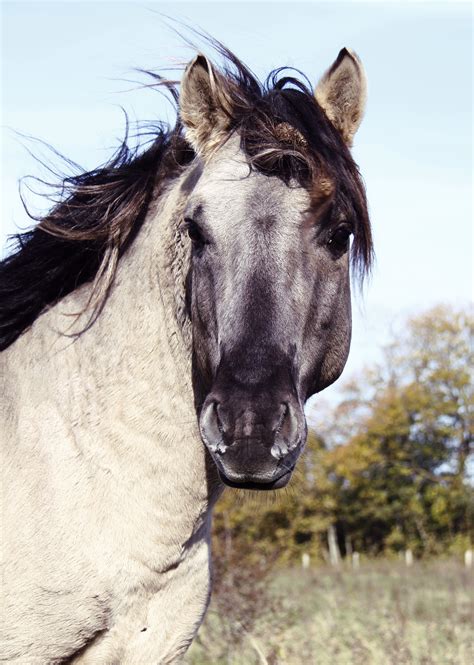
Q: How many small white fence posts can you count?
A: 4